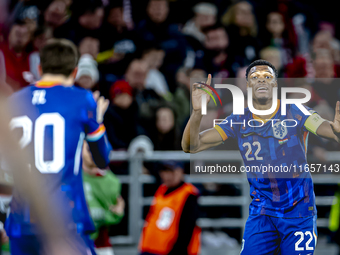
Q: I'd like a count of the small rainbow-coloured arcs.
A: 2